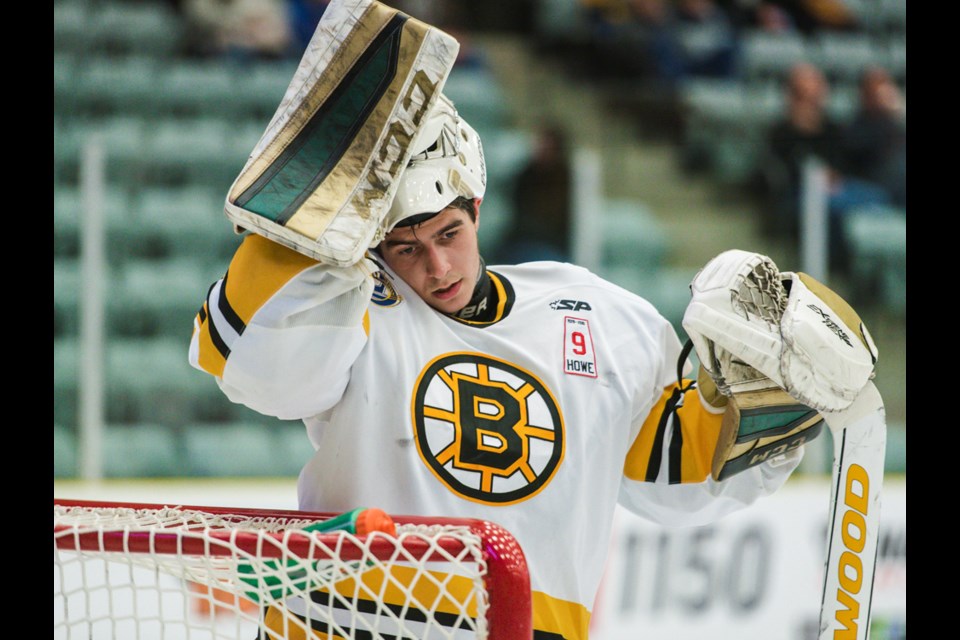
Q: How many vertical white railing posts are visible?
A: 3